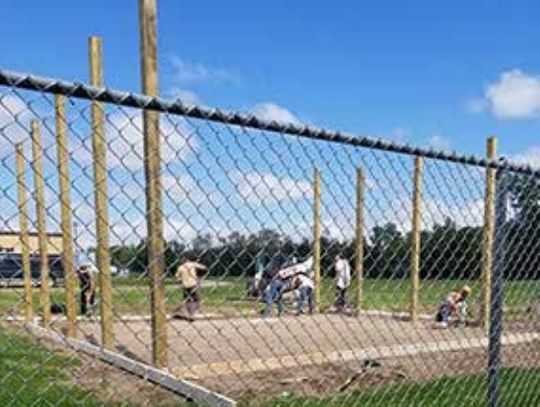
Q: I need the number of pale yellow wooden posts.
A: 9